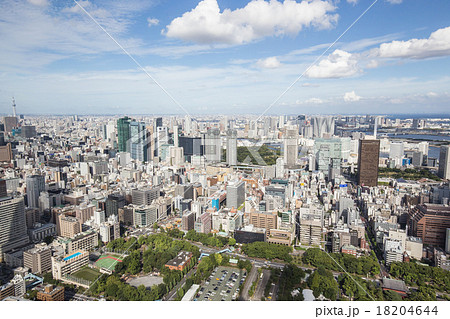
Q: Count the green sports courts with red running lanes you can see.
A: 1